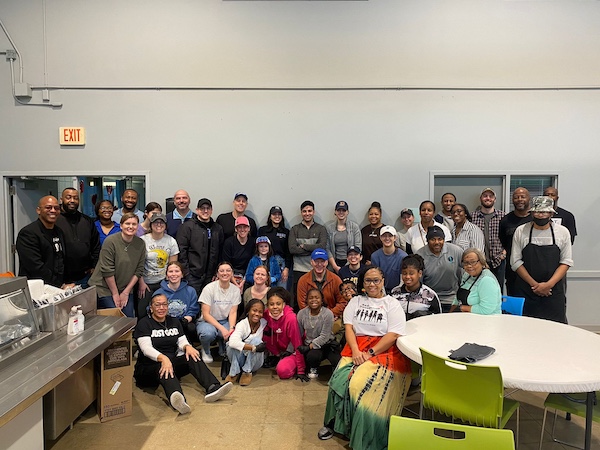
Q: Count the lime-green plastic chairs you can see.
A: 3